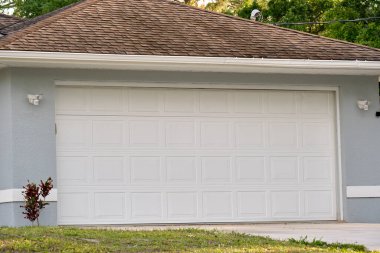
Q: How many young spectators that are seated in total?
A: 0